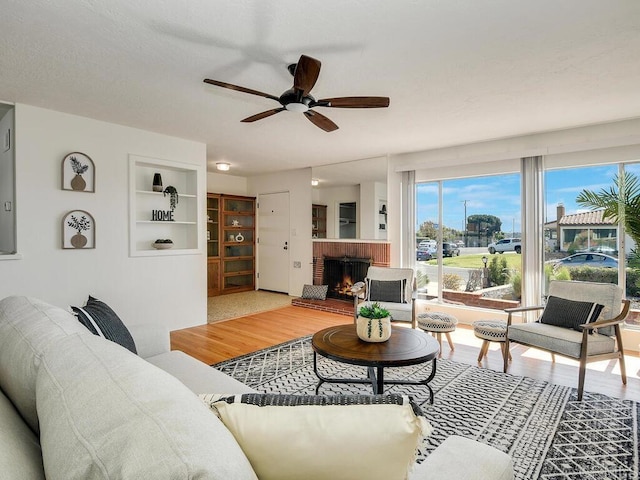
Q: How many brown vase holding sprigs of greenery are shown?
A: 2